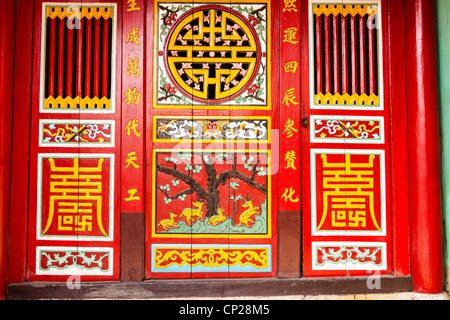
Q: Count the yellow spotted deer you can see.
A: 4